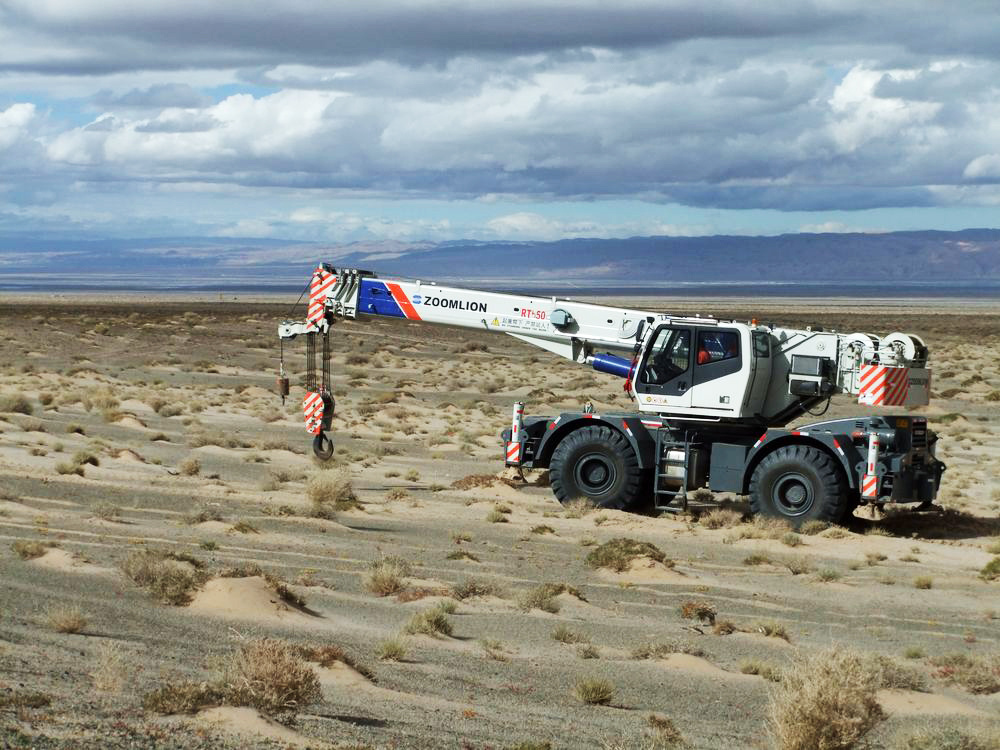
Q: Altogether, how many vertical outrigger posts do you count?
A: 2